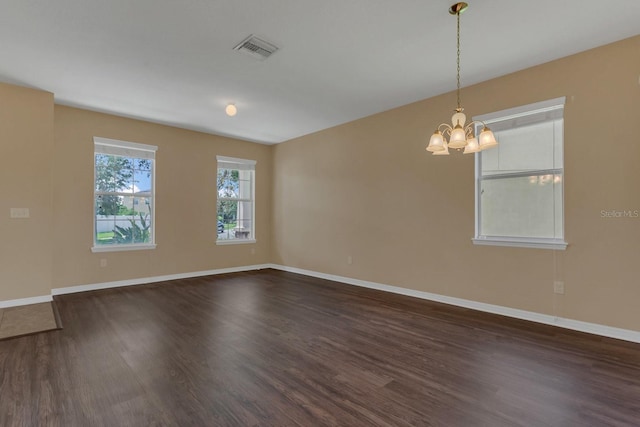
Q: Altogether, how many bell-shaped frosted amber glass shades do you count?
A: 5